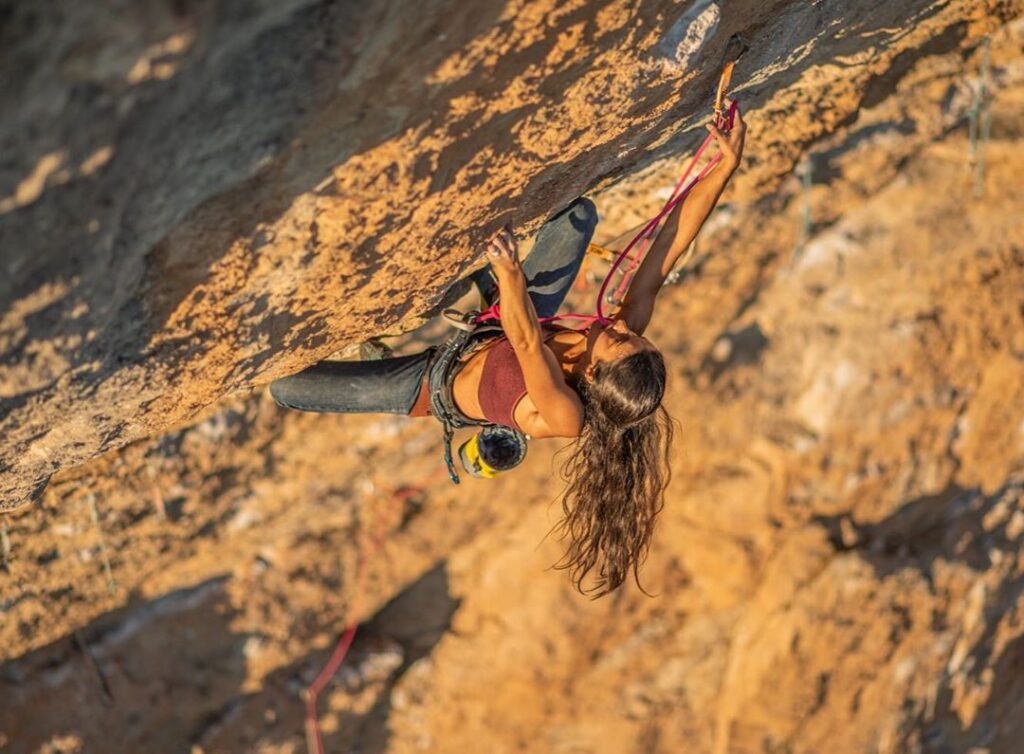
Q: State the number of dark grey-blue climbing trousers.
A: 1